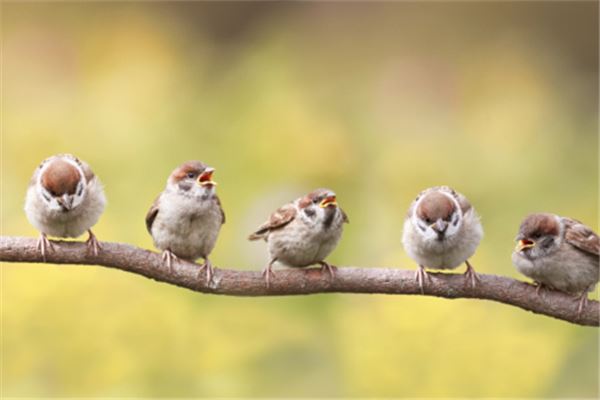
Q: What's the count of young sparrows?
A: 5